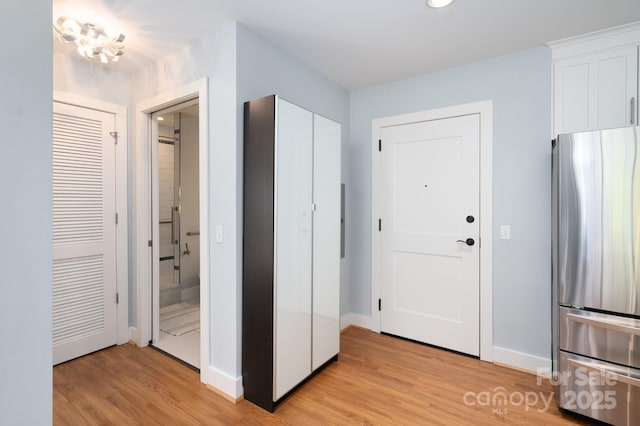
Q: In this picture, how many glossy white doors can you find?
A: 2